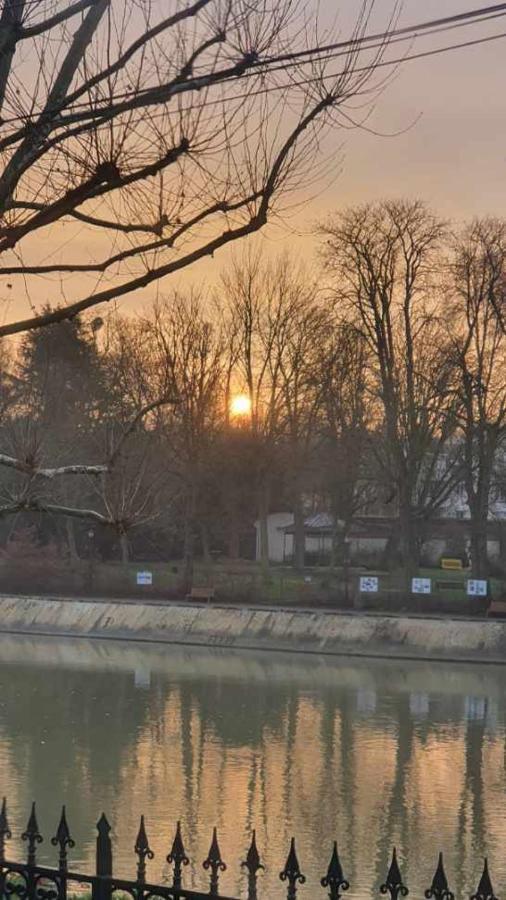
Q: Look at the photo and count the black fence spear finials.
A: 12